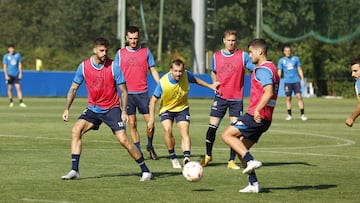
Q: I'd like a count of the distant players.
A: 2